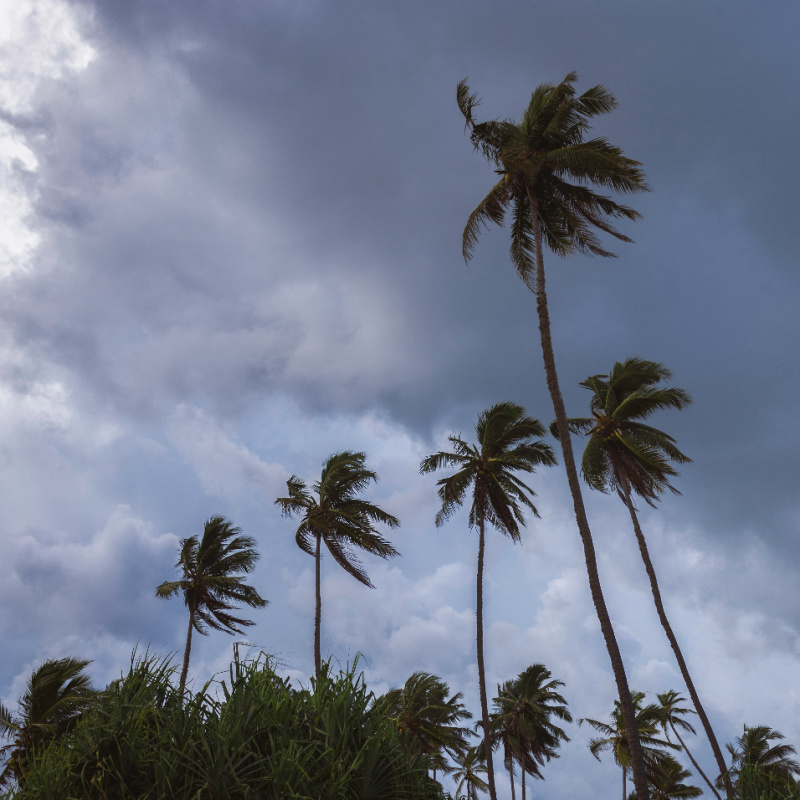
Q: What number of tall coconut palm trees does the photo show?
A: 5